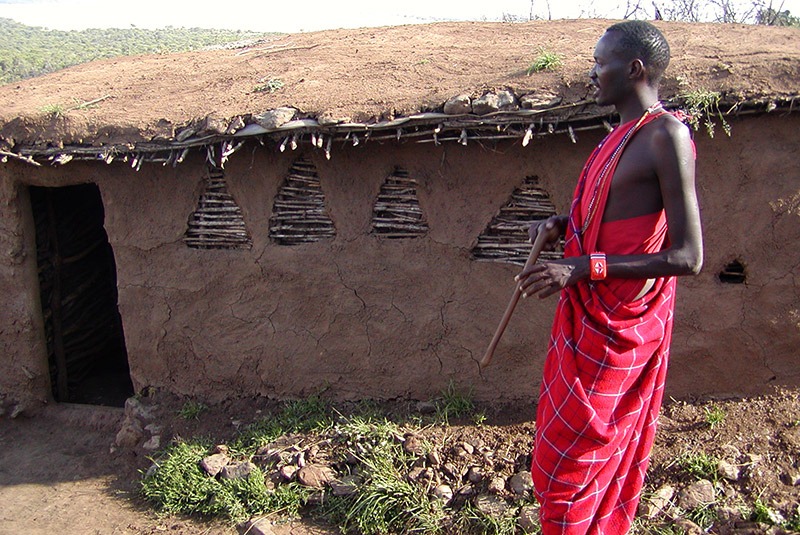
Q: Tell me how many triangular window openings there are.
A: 4